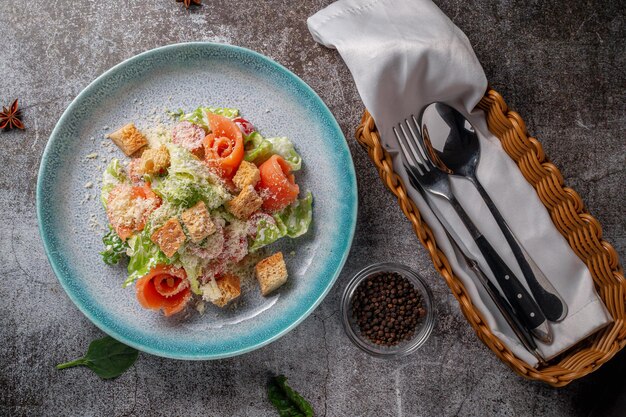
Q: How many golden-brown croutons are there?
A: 8